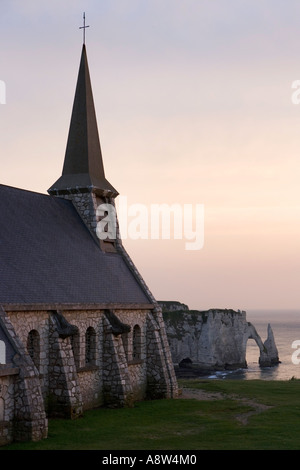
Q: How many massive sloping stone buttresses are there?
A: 4